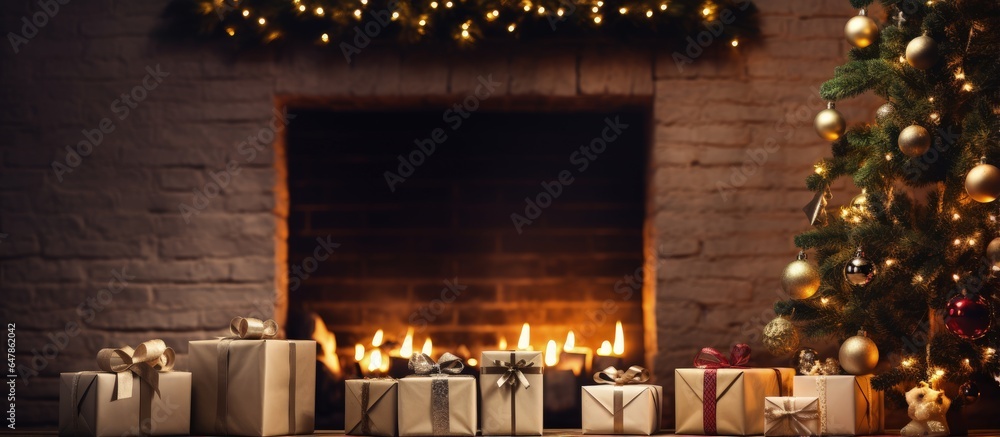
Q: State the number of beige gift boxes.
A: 9